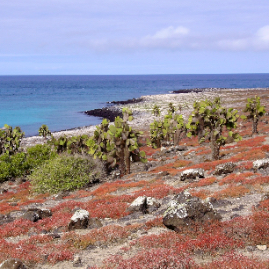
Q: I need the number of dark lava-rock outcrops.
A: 3